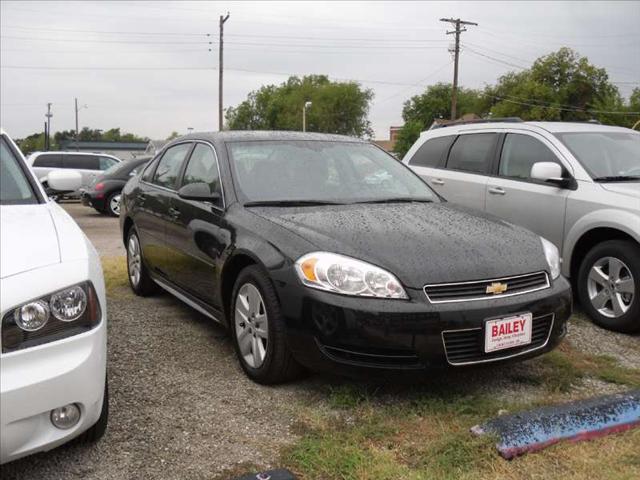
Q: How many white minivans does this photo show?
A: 1